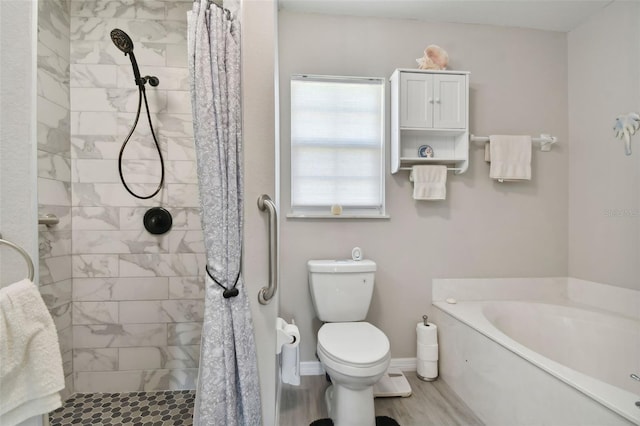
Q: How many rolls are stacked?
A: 3